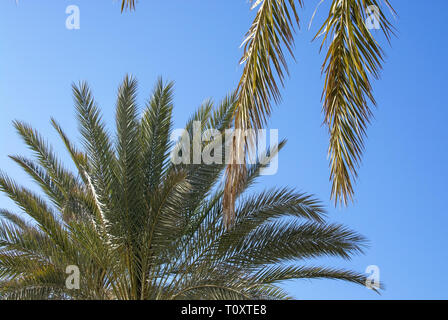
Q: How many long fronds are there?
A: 2